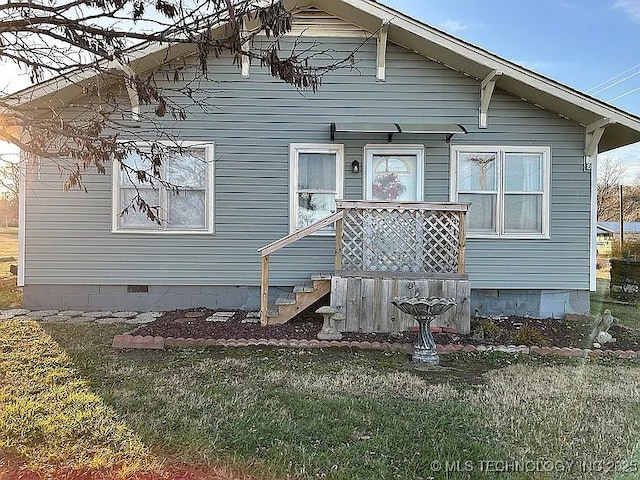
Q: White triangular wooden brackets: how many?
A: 5